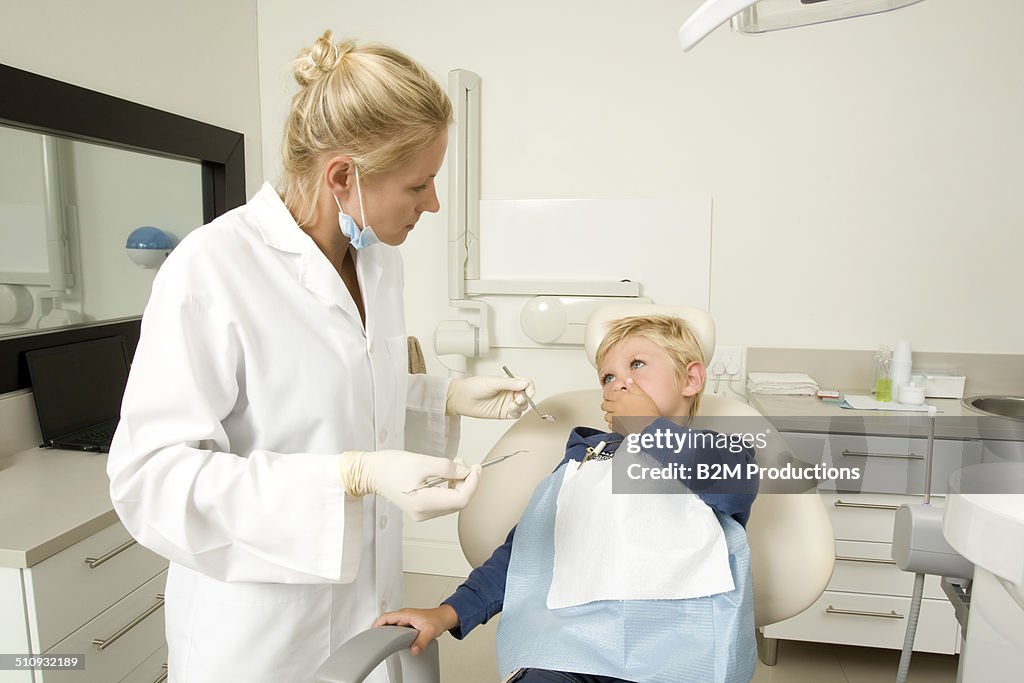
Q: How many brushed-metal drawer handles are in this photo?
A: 7